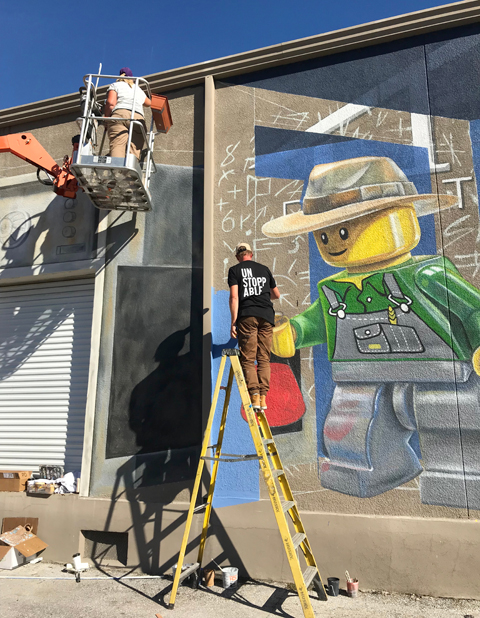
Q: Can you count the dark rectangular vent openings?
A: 1